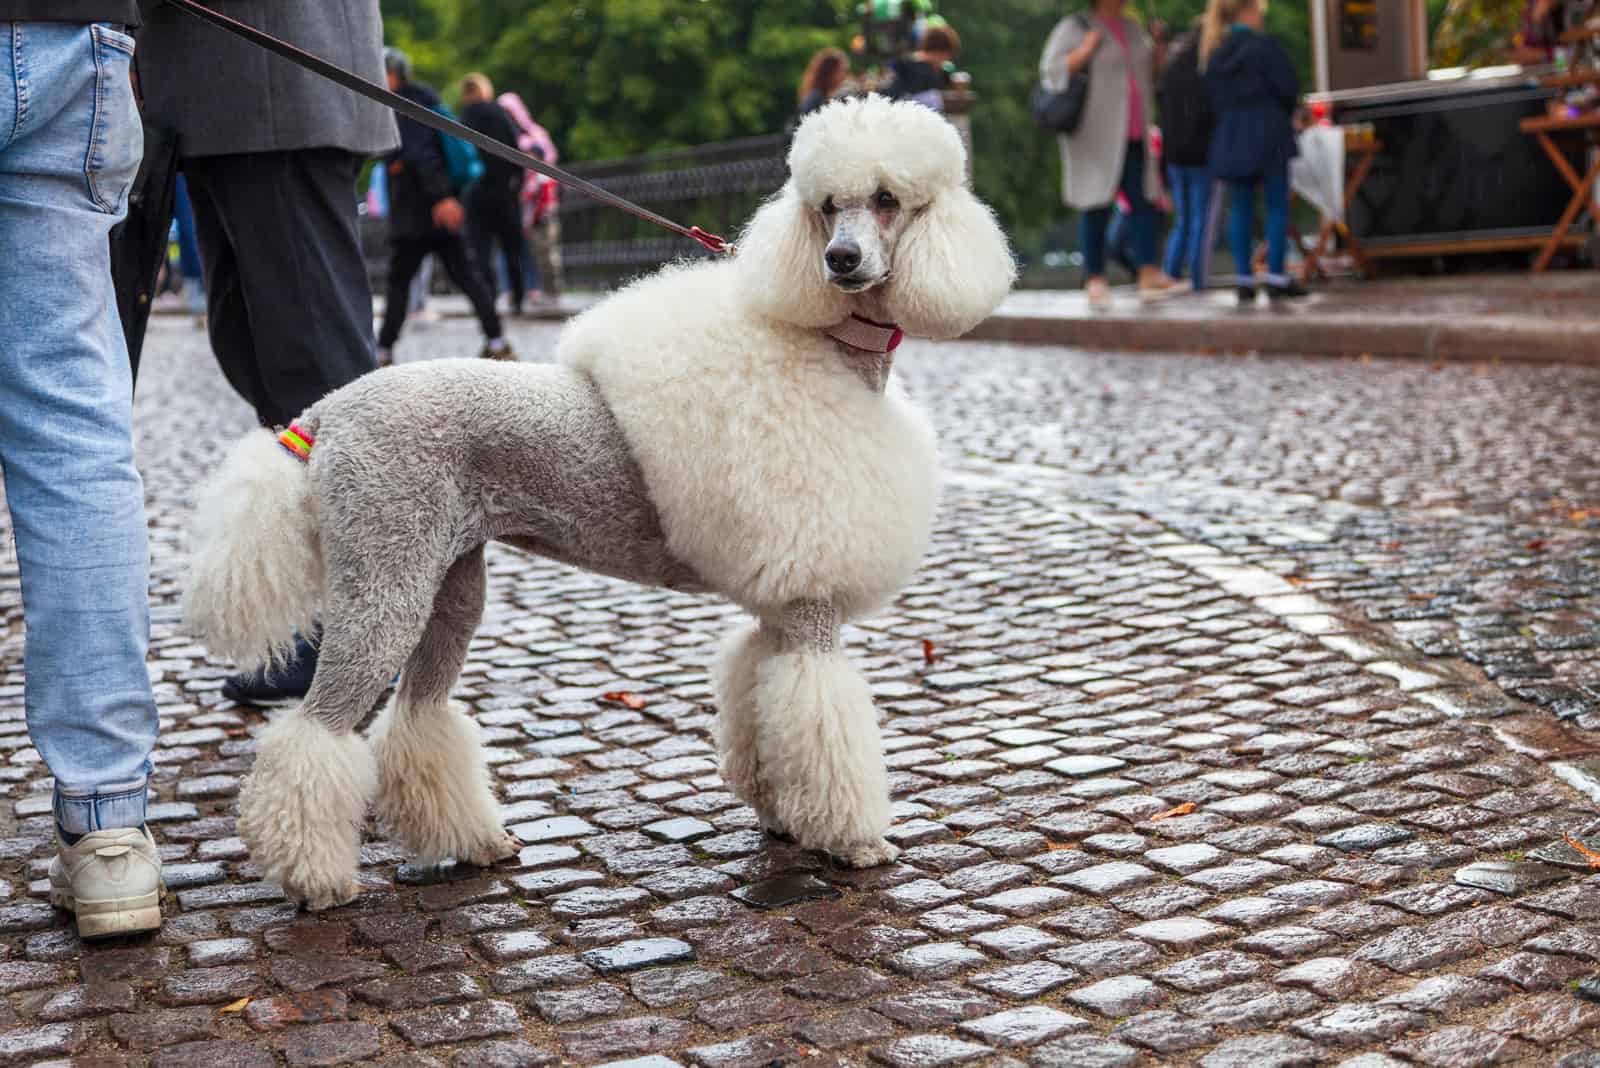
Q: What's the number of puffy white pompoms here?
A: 5